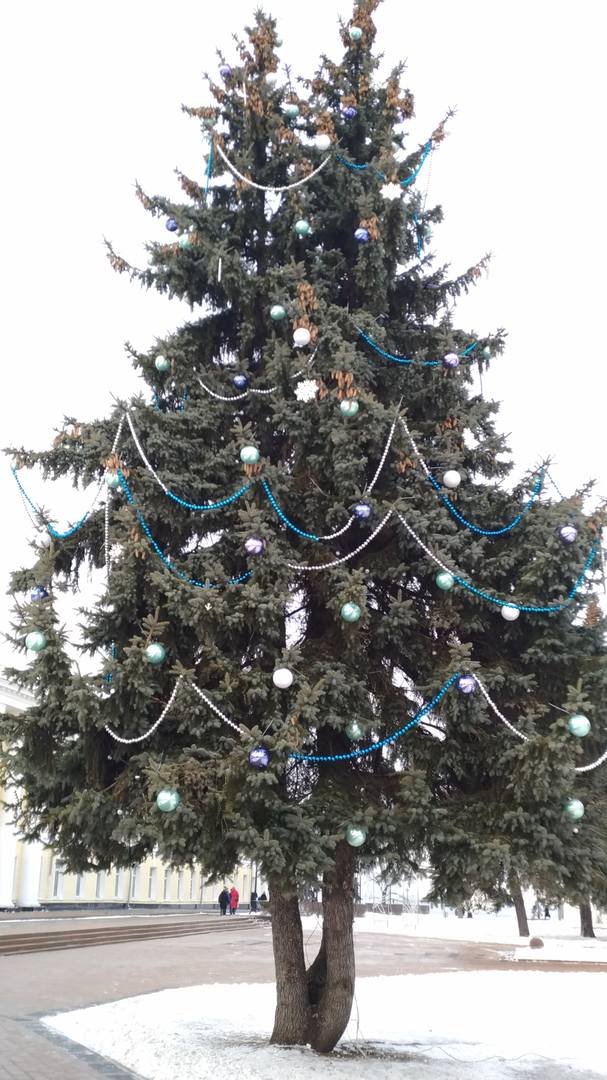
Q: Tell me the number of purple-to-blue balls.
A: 12